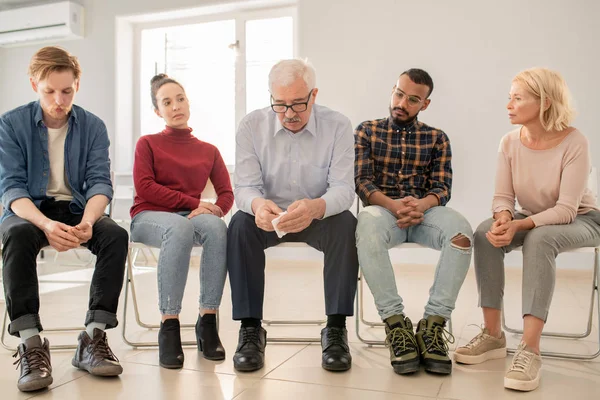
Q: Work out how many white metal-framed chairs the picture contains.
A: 5